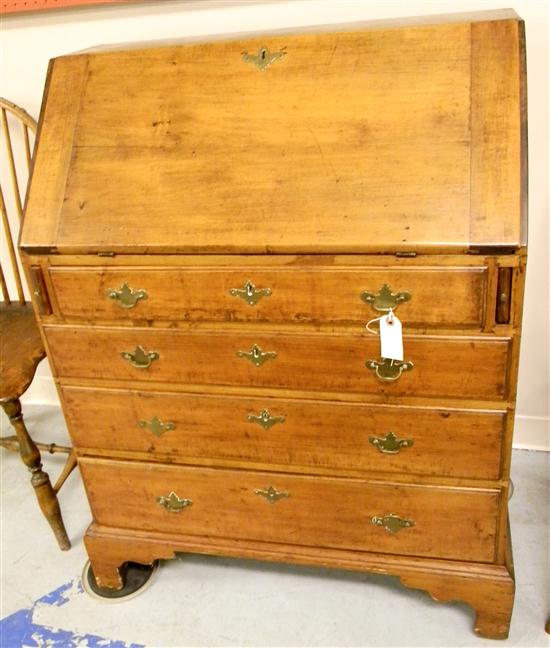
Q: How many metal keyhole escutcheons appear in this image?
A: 5